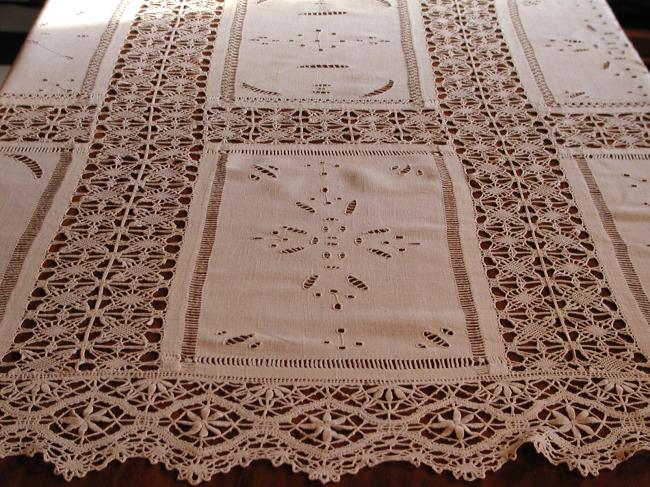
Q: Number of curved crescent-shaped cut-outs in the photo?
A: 5